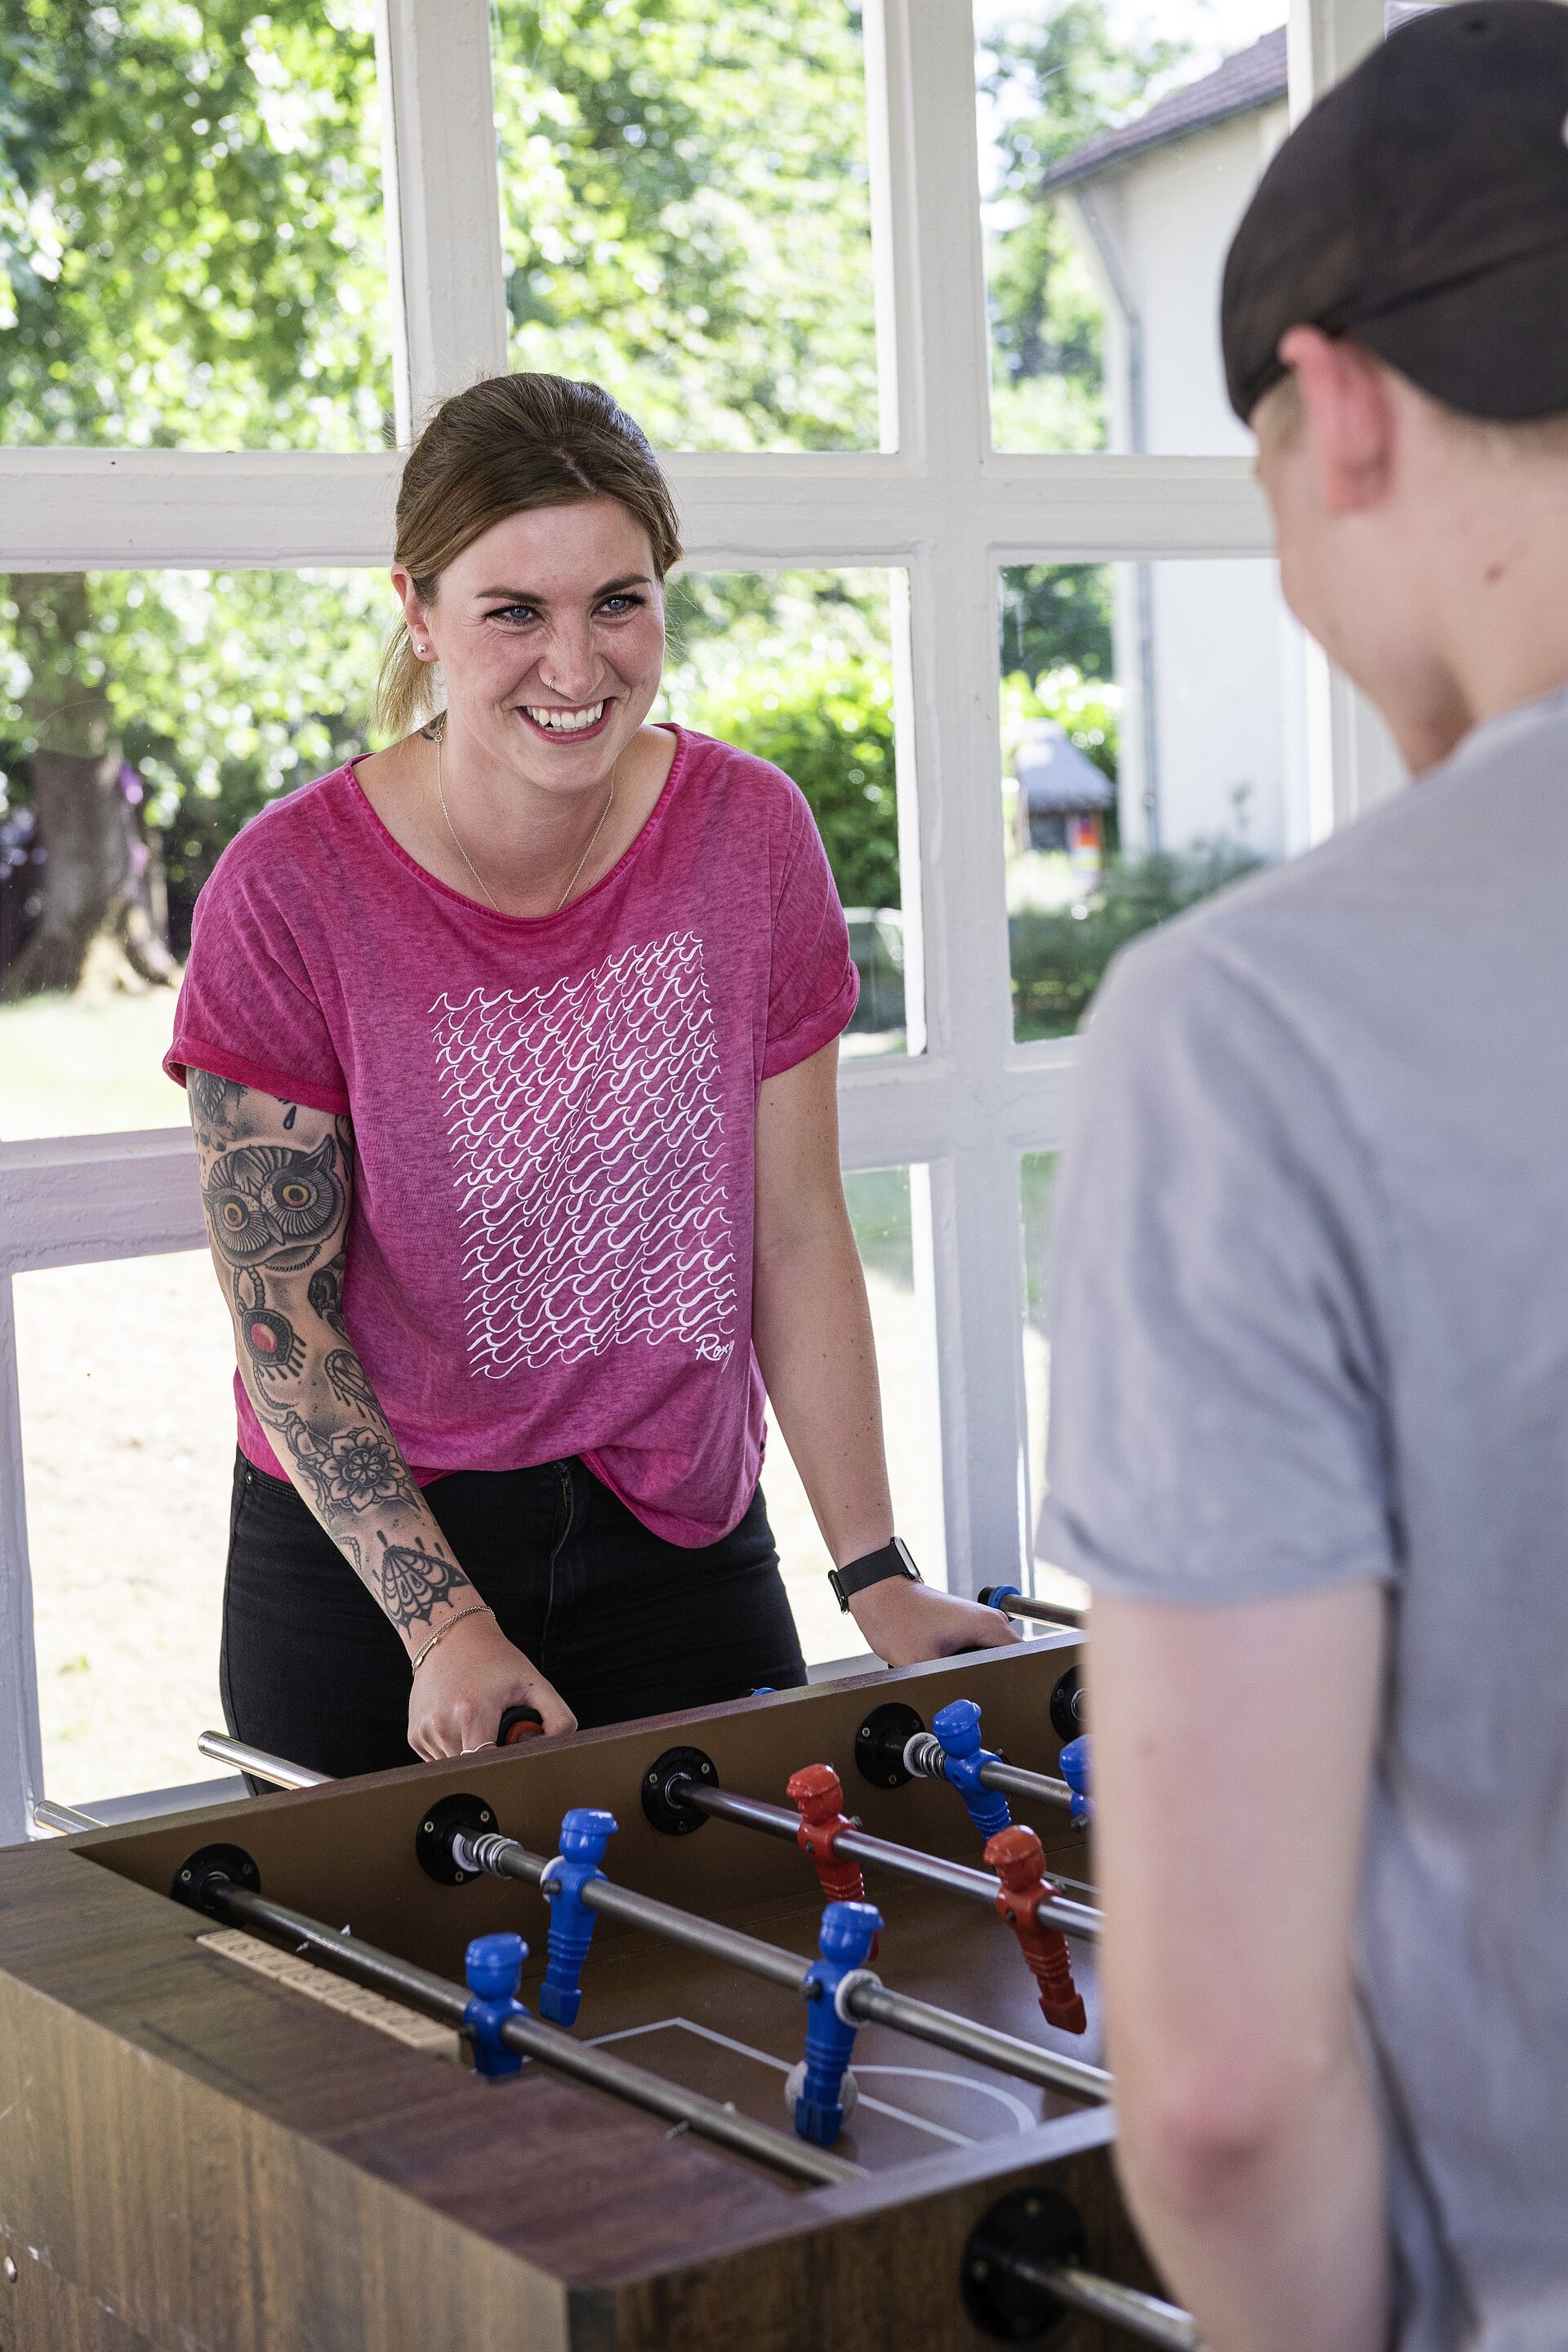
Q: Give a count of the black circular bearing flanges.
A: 6